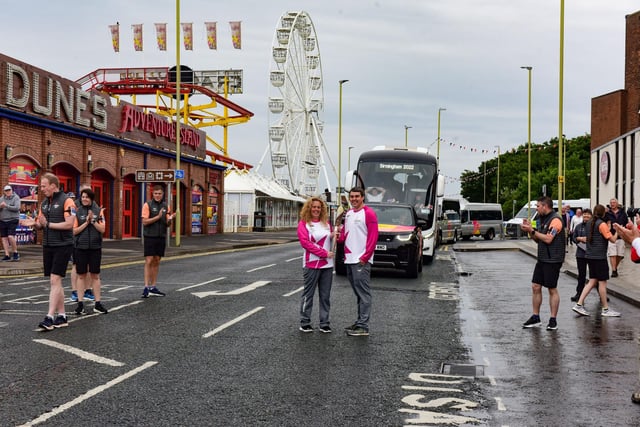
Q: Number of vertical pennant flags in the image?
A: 6